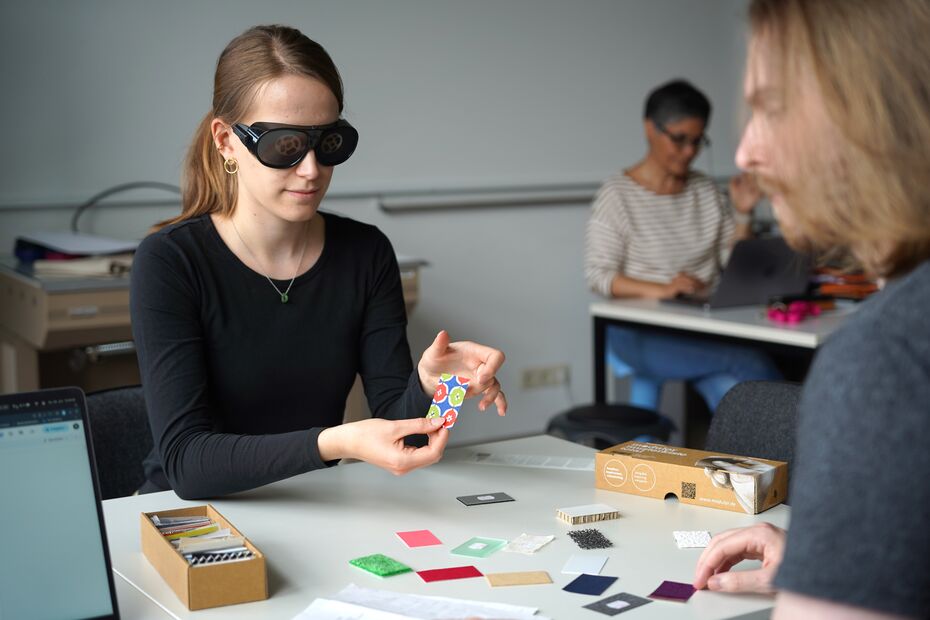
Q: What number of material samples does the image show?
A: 15